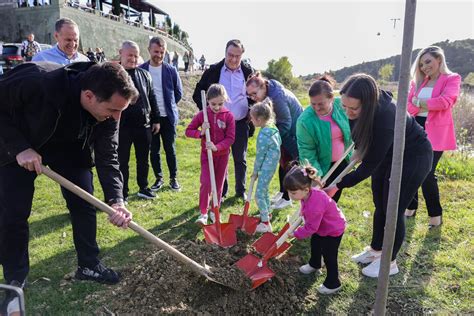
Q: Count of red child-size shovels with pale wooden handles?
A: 4